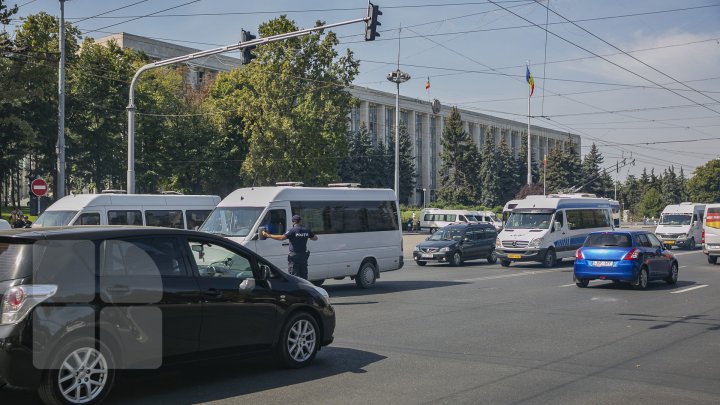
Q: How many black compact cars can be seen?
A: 2